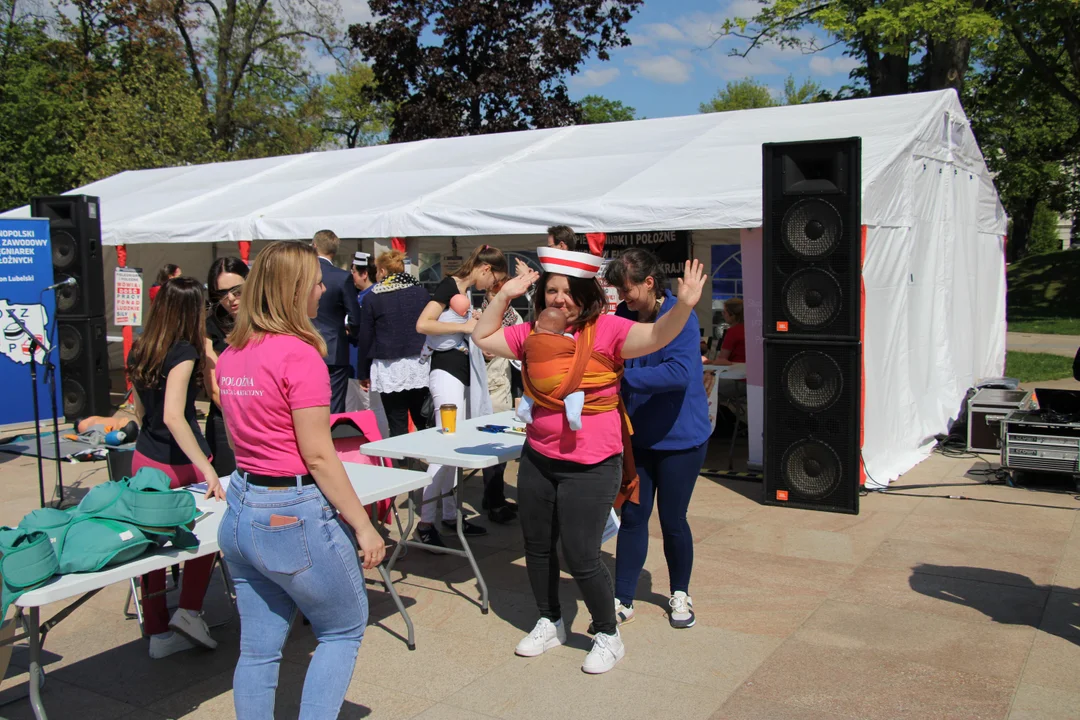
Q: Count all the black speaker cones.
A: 8